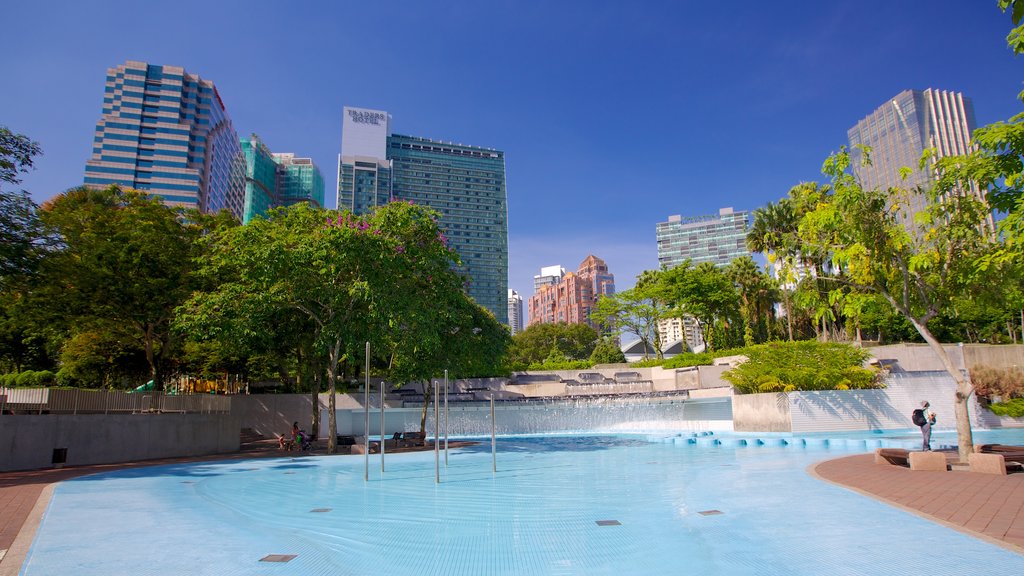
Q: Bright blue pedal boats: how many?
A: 0